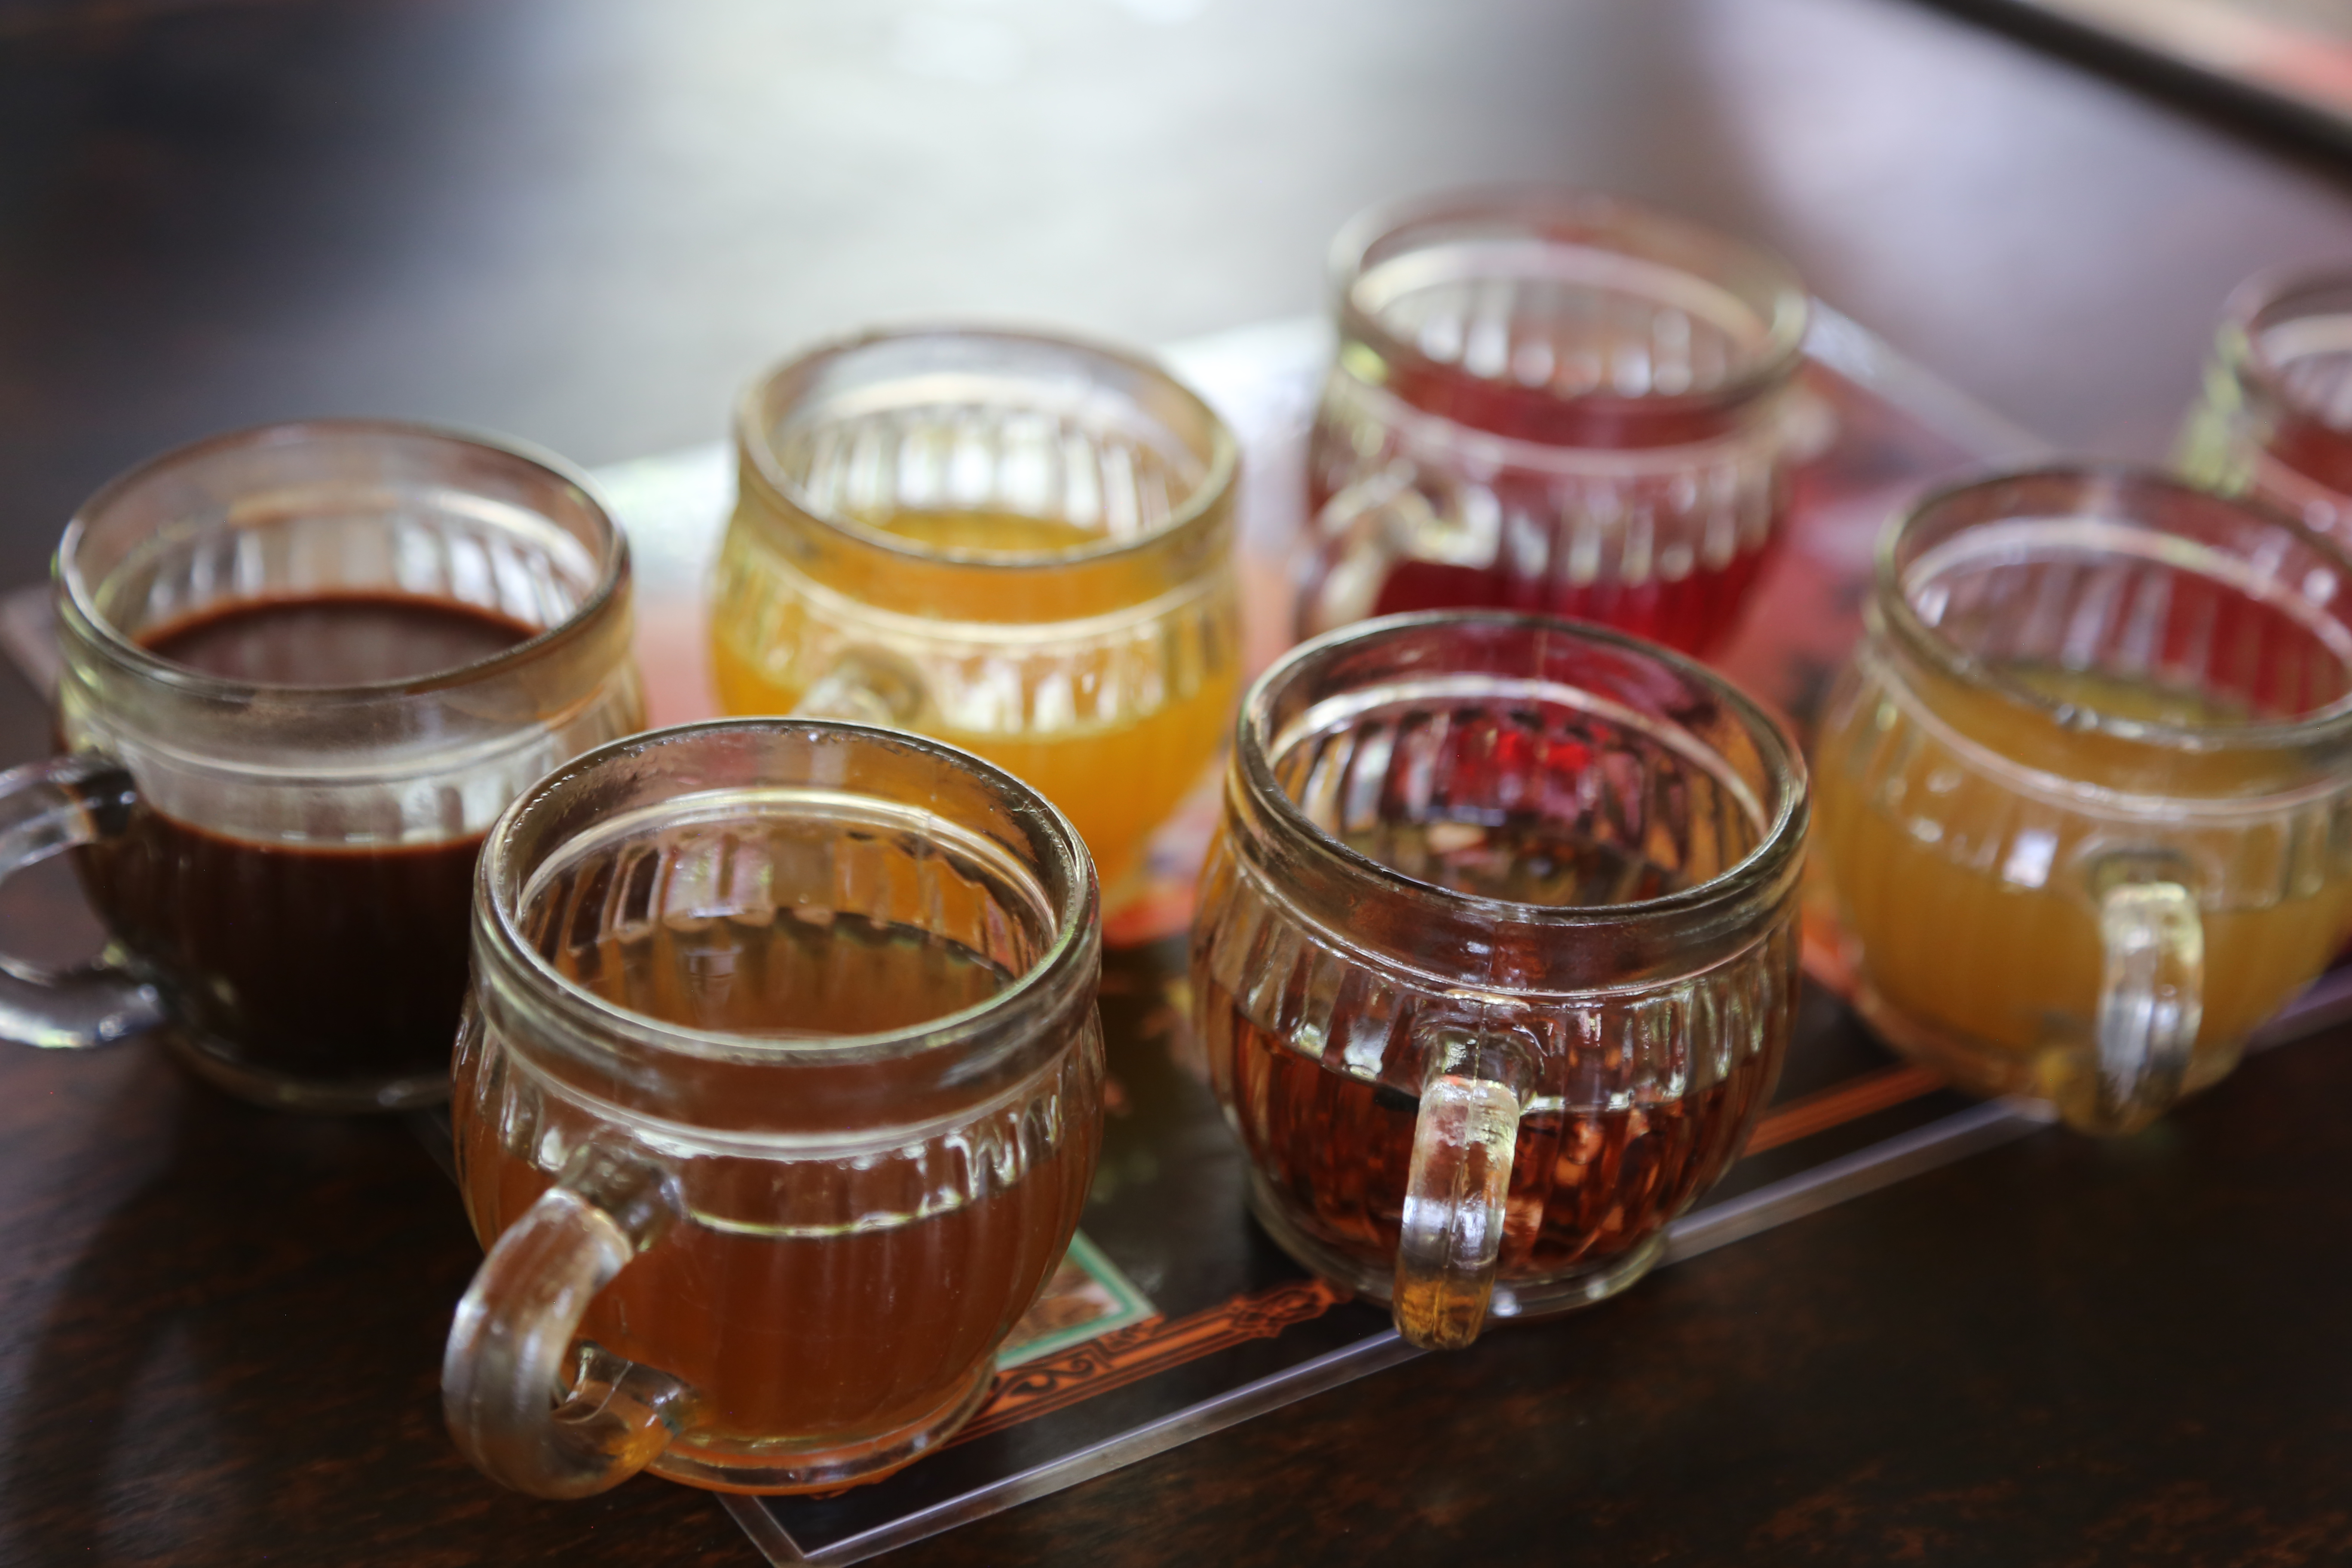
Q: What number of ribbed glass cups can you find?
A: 7